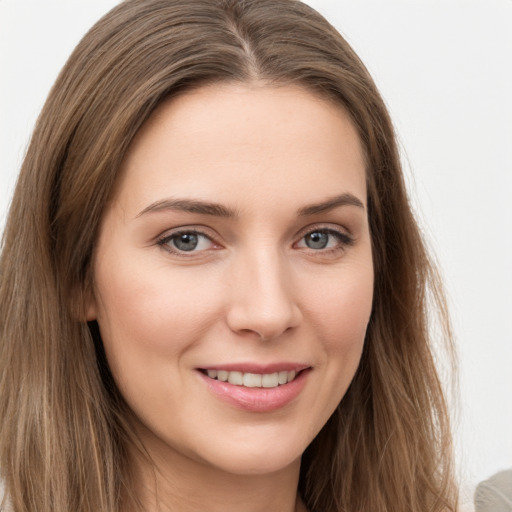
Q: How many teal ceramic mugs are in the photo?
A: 0